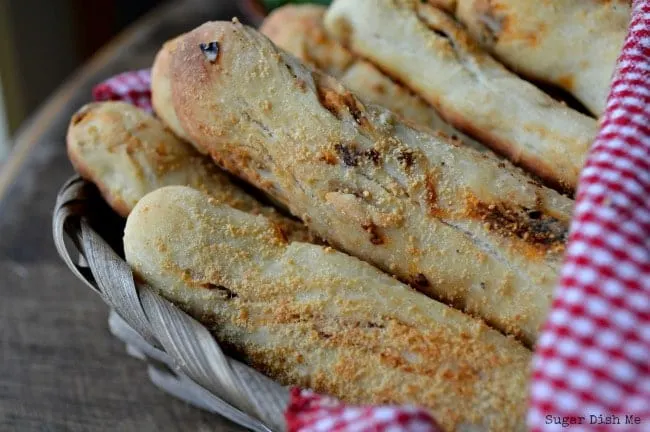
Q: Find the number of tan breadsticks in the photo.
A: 6